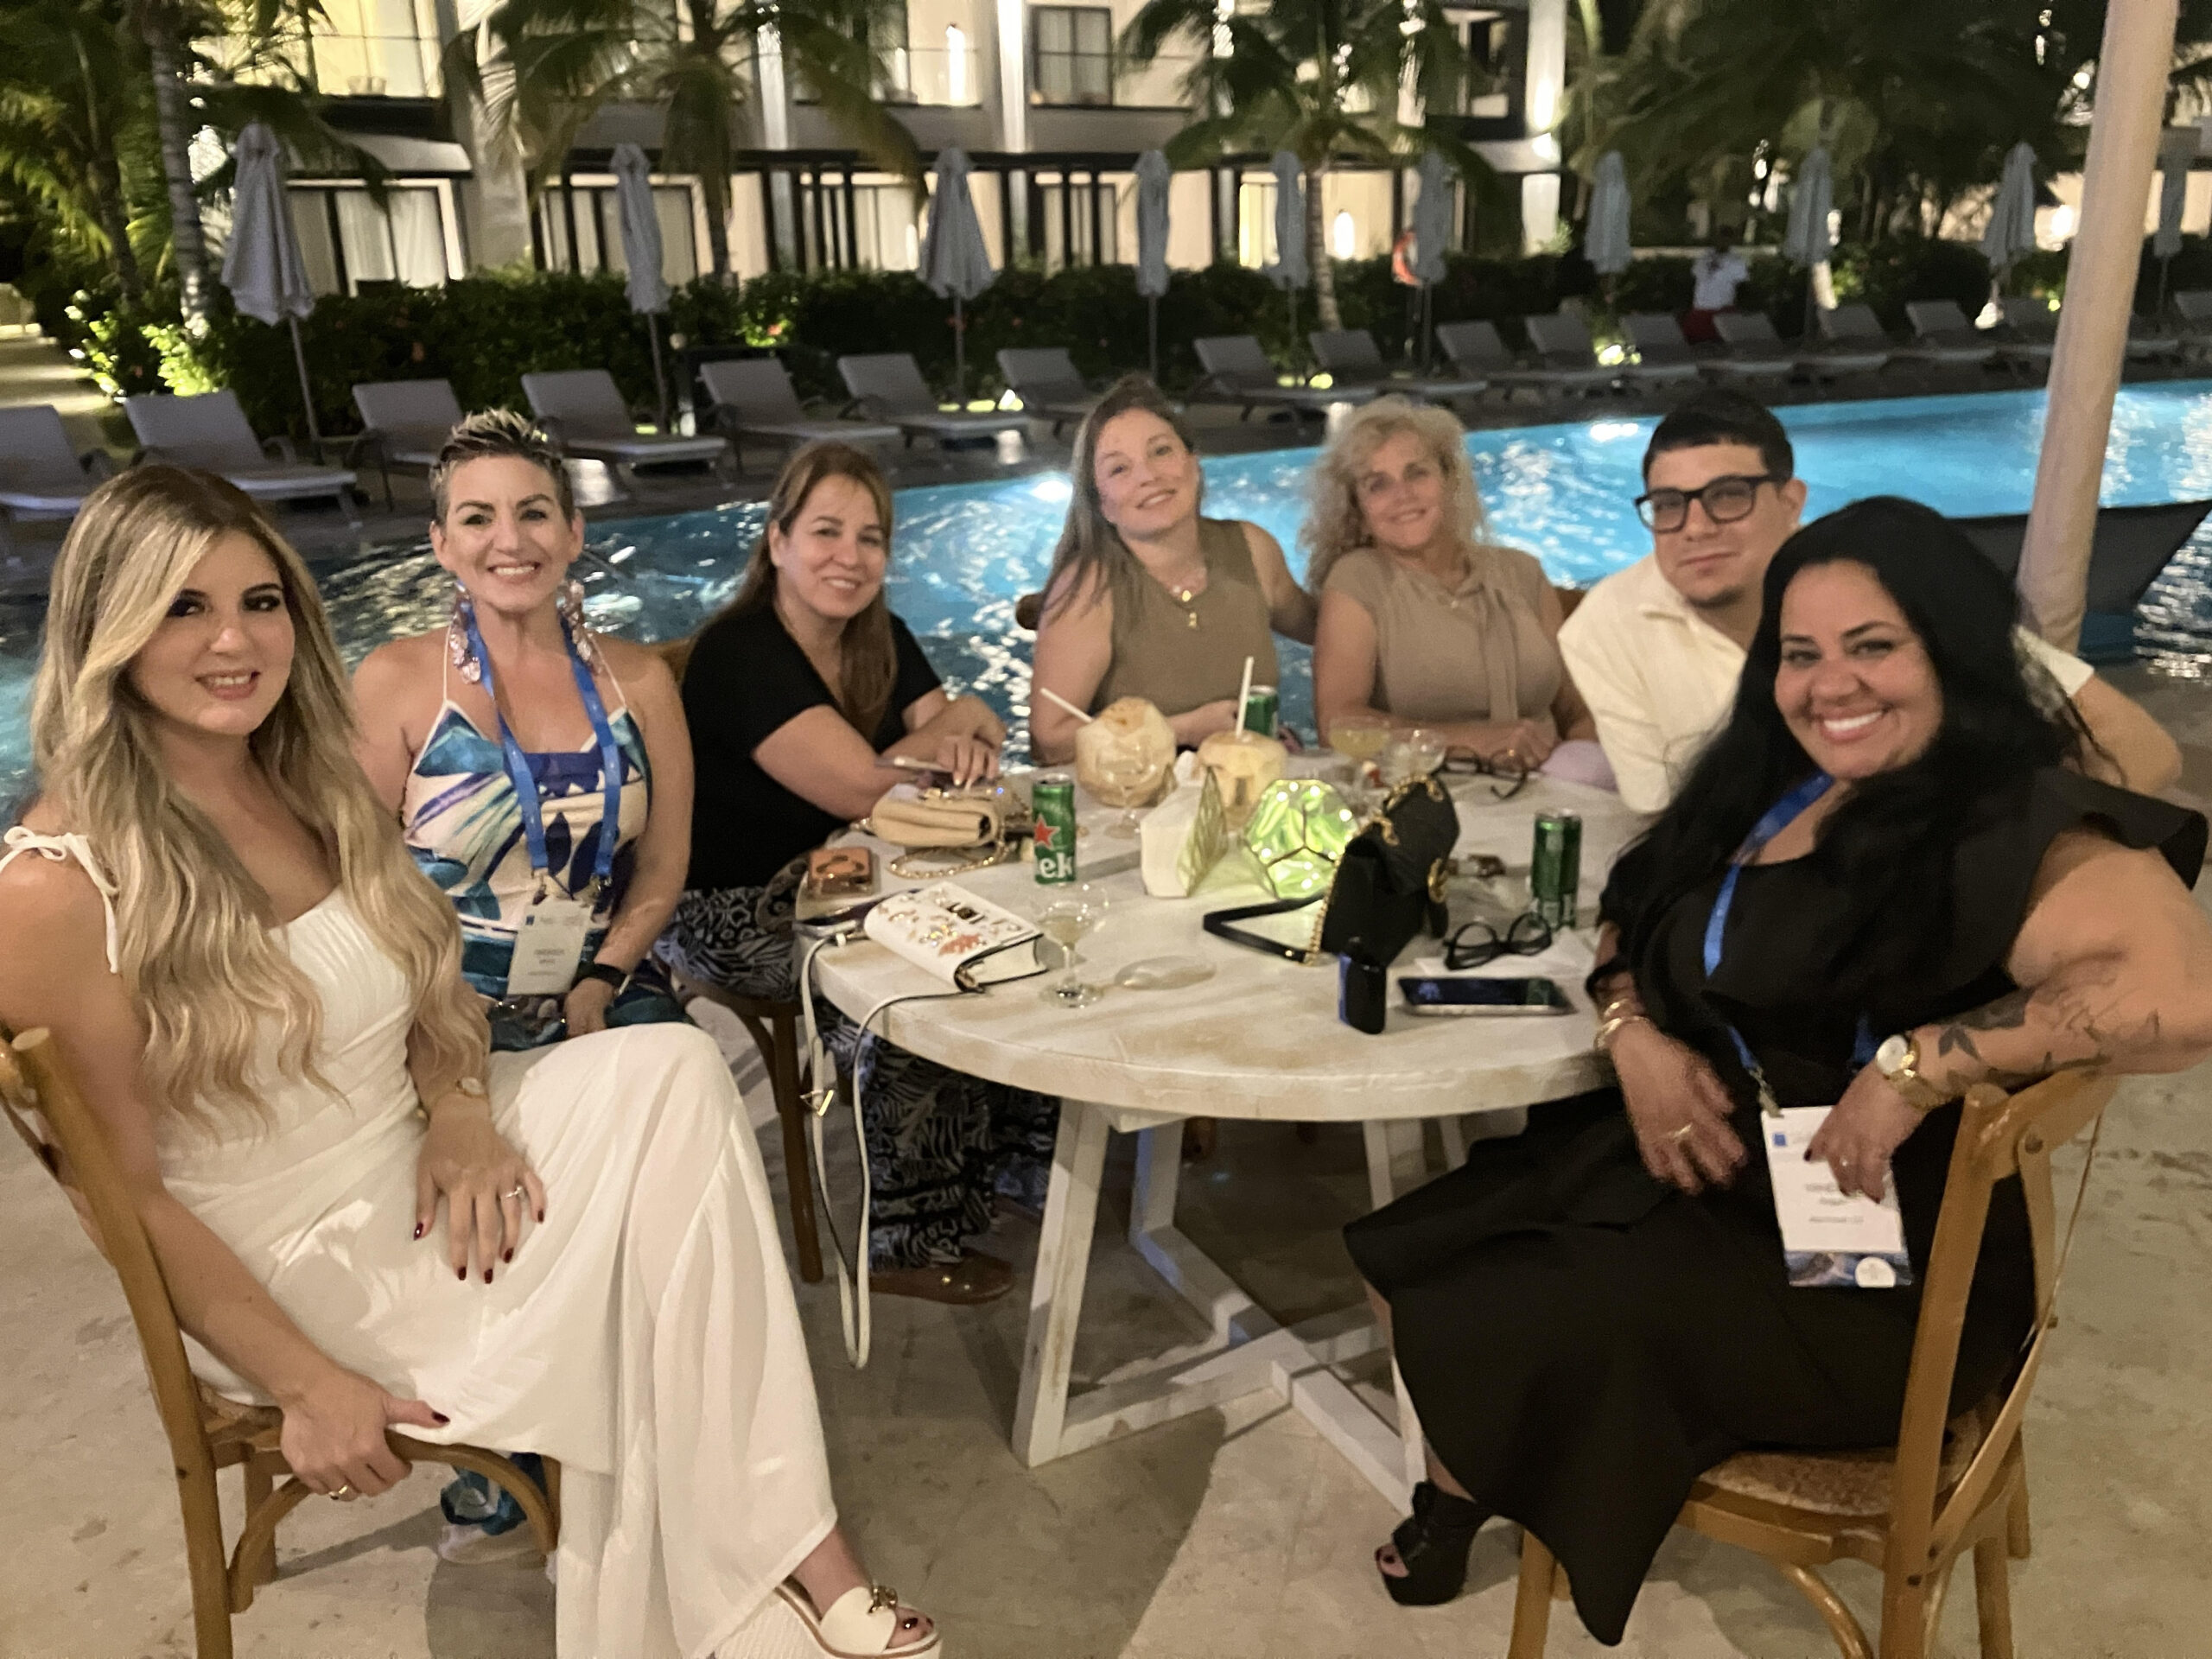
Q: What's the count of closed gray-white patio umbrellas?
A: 10